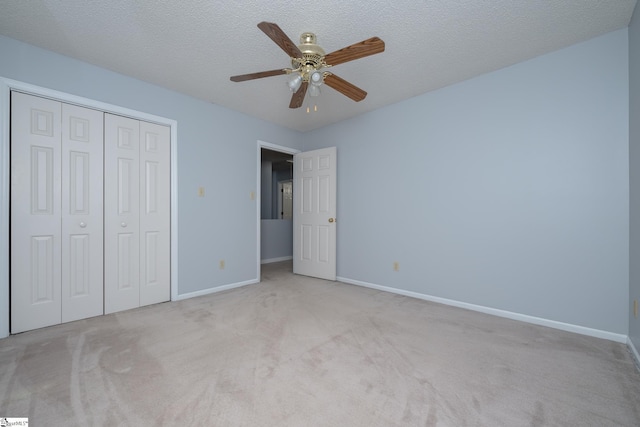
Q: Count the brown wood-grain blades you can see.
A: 5